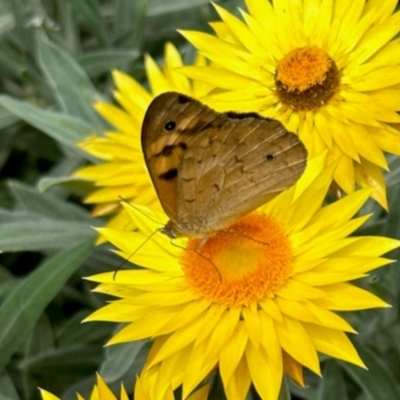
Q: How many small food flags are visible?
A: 0